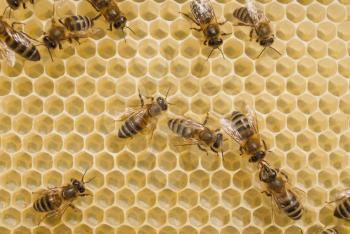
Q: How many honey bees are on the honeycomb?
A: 13